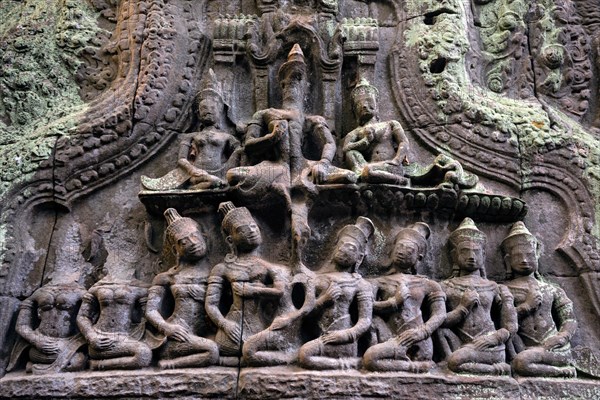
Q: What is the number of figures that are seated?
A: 11